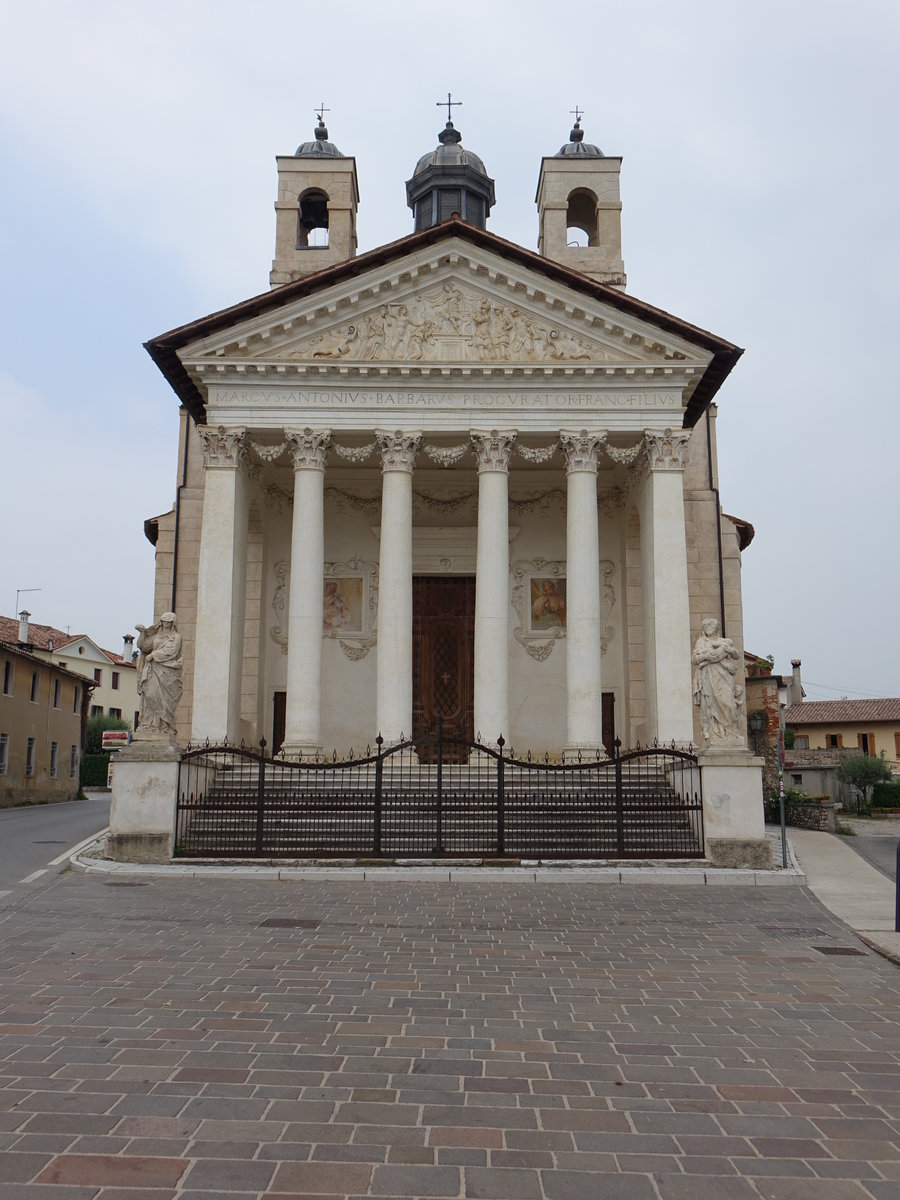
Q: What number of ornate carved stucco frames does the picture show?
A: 2